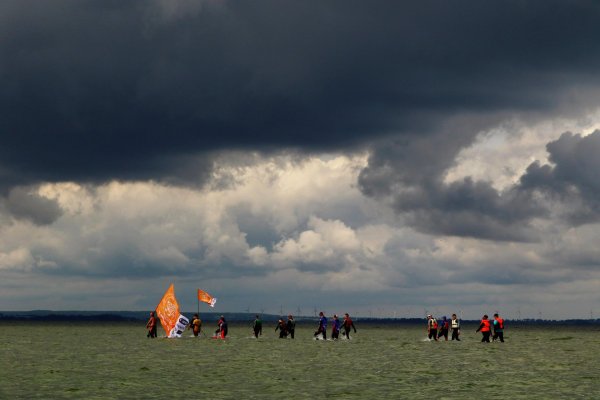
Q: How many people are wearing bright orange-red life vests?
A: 2